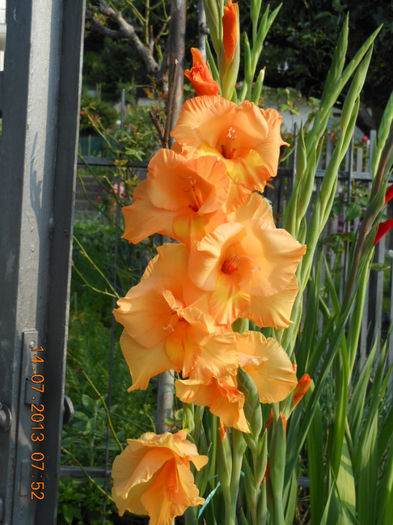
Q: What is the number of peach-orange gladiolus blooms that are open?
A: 6